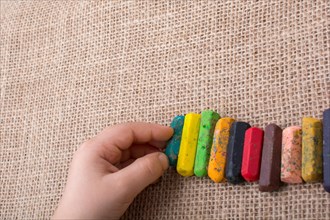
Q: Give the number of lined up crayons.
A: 10